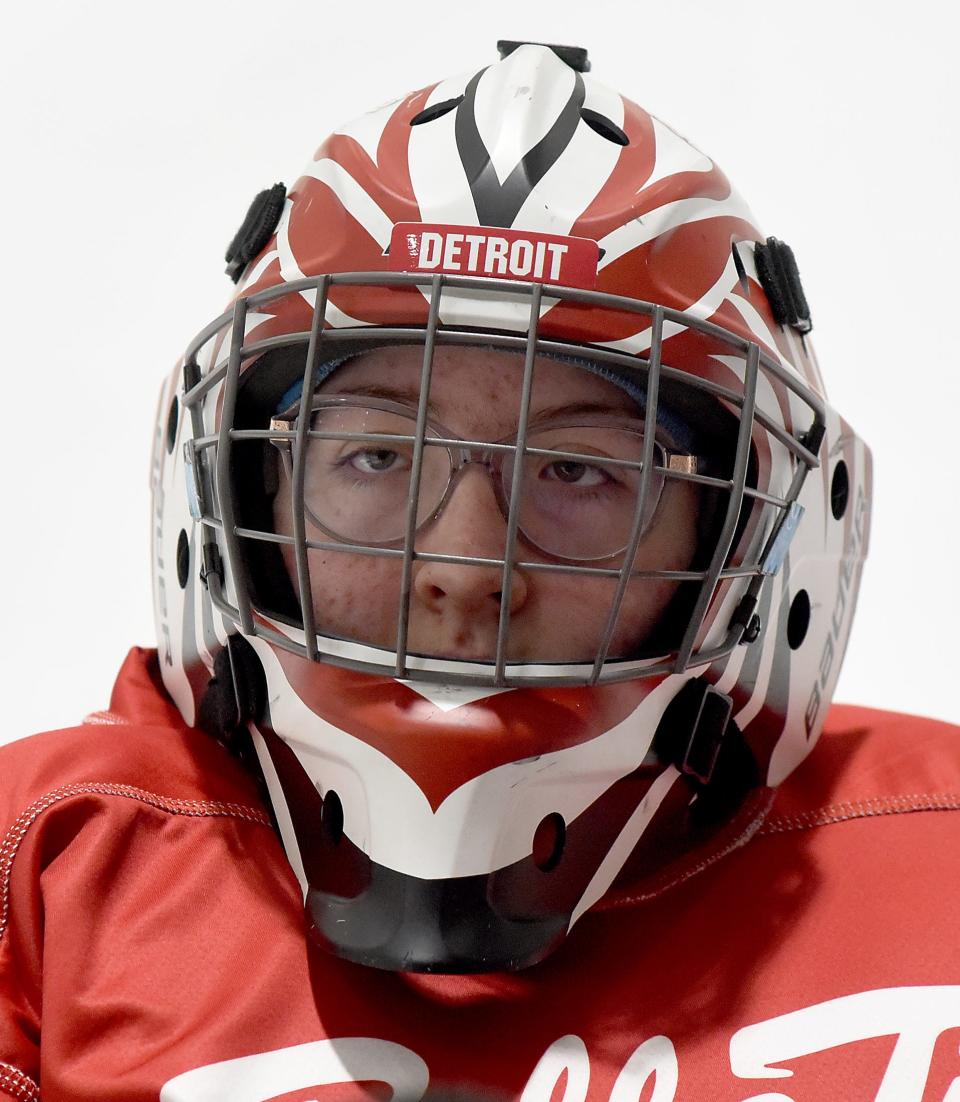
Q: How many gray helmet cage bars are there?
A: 11